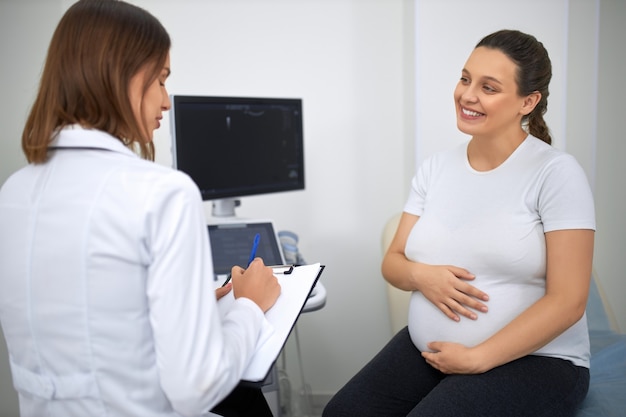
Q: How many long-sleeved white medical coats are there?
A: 1